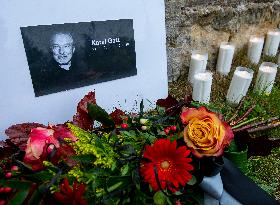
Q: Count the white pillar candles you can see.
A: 7